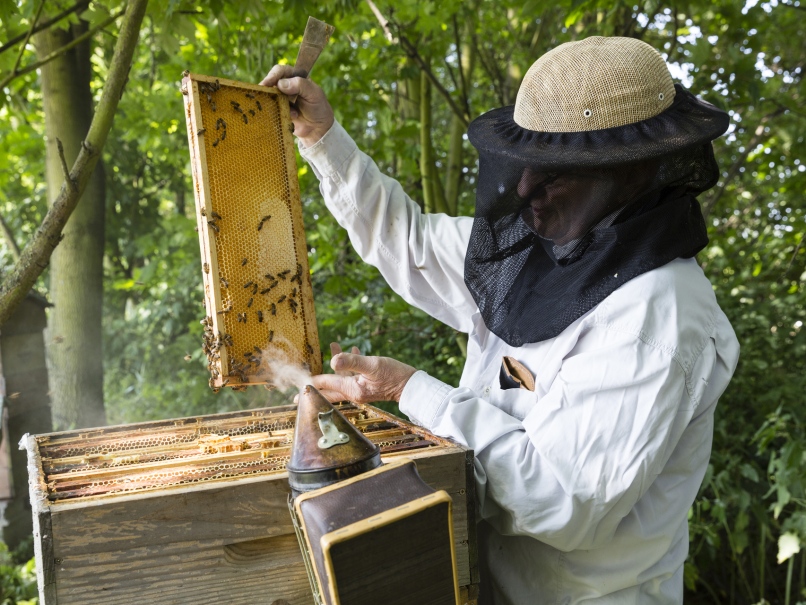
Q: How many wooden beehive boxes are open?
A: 1